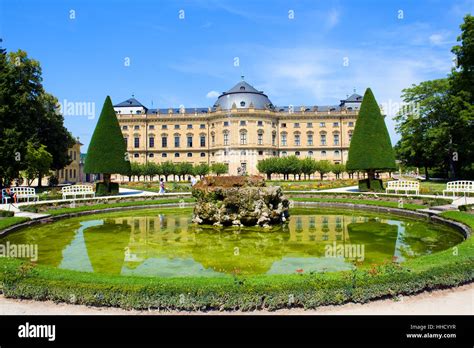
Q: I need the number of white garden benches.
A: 4